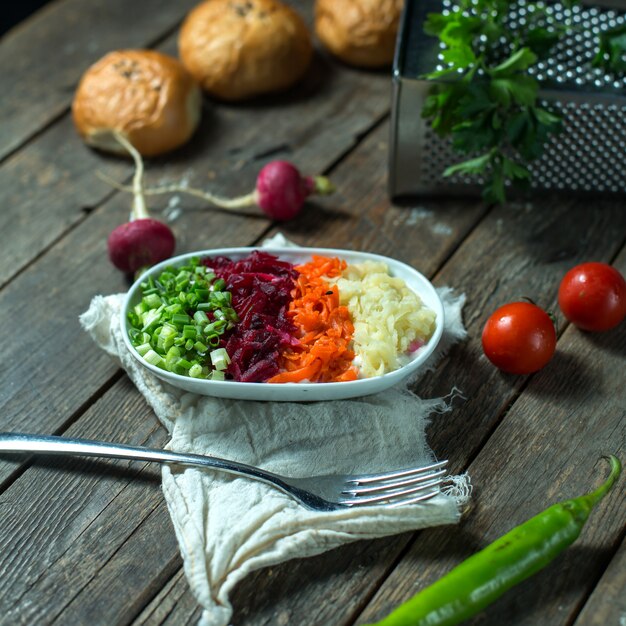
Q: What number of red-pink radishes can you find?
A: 2